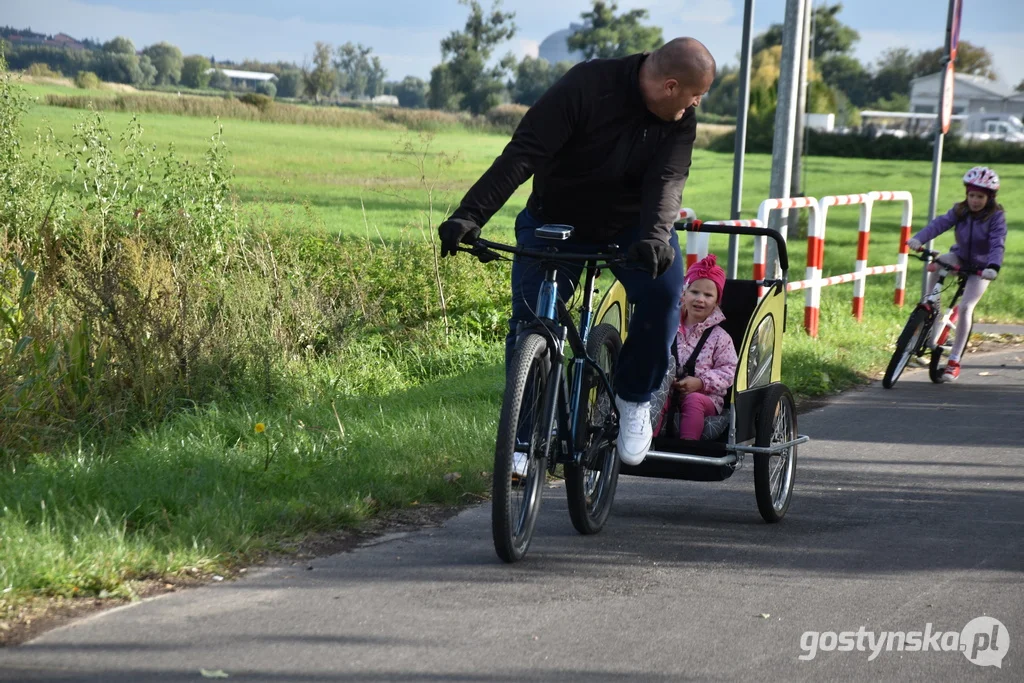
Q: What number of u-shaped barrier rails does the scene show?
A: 5